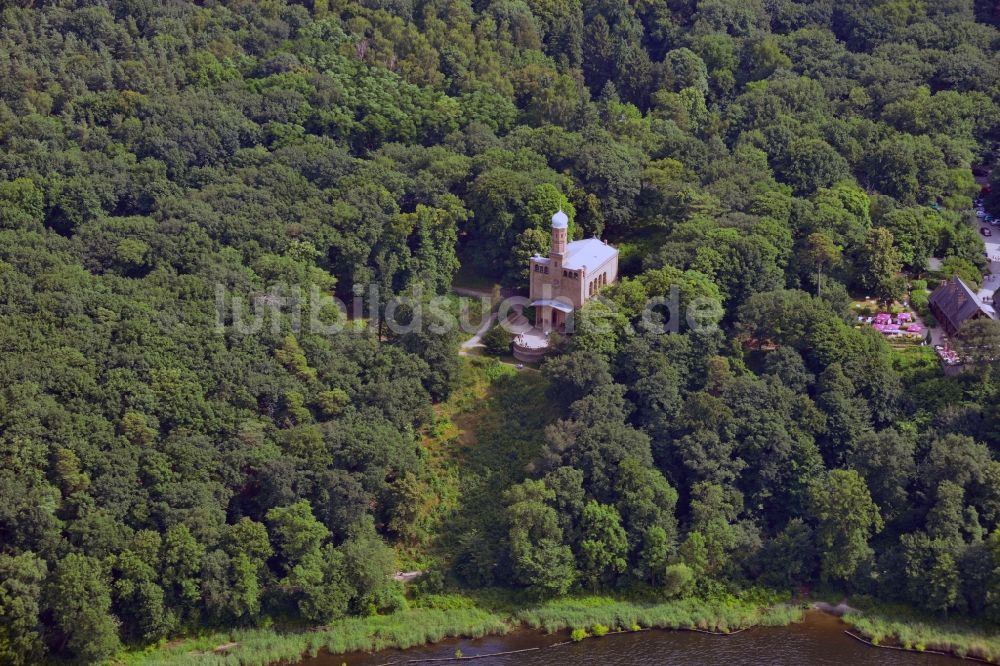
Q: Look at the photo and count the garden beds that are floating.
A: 0